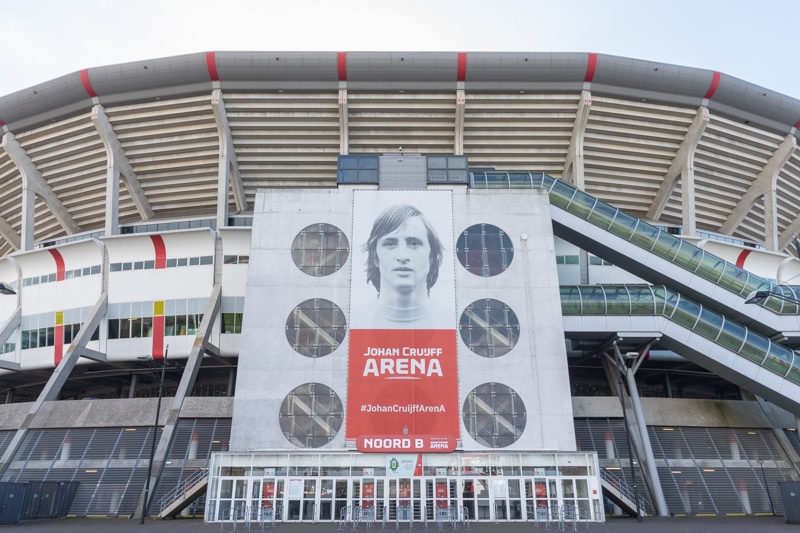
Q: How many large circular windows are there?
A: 6